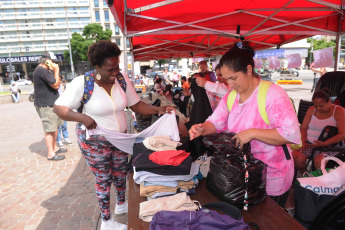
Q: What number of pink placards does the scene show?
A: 4